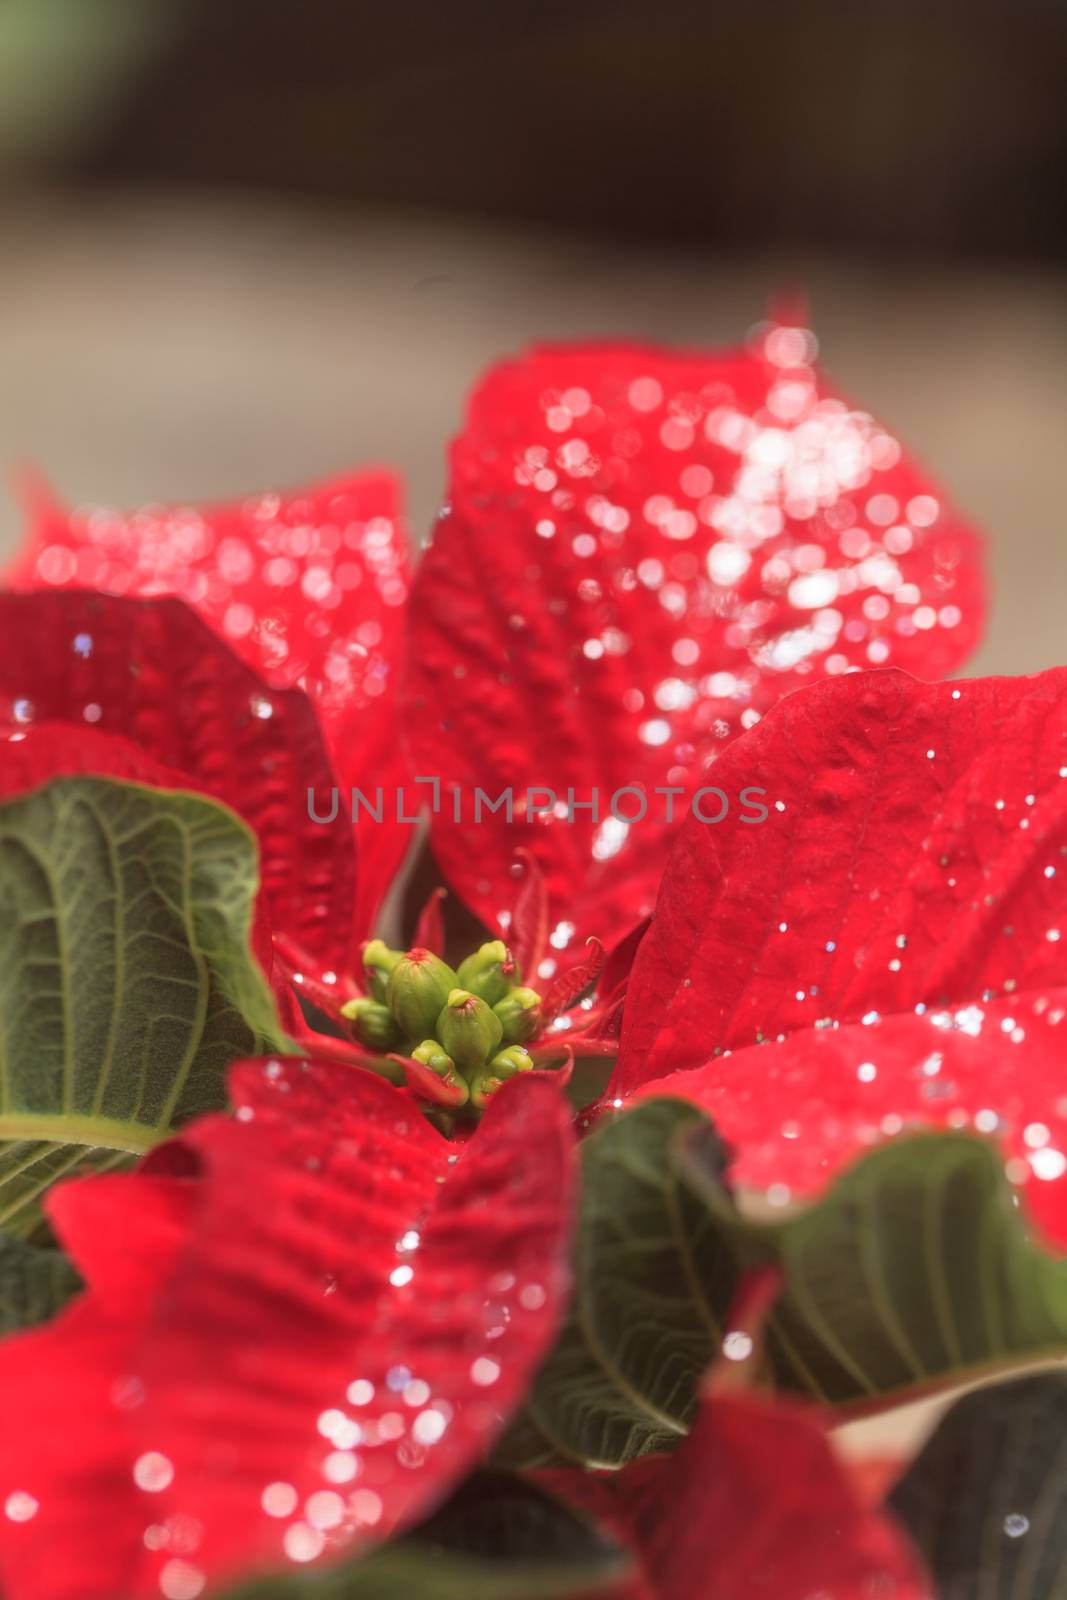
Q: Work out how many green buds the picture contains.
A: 8